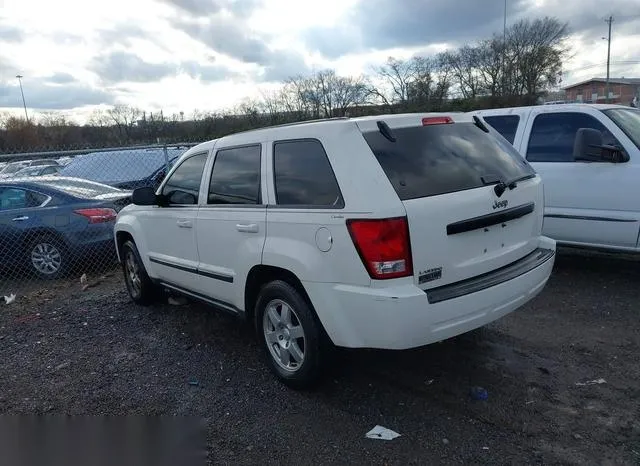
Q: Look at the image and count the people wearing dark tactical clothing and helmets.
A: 0